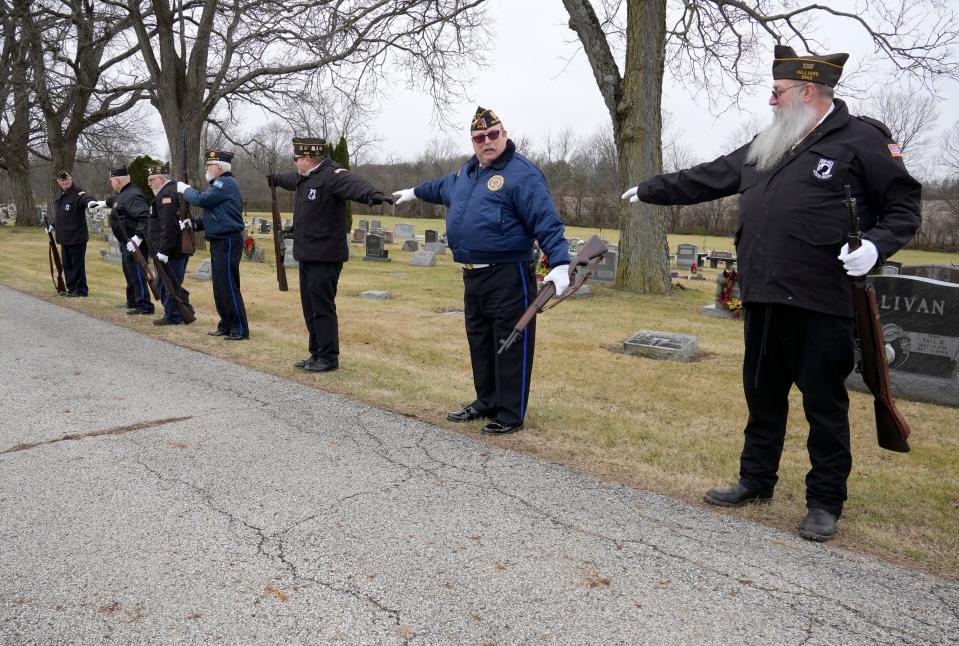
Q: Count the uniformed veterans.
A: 7